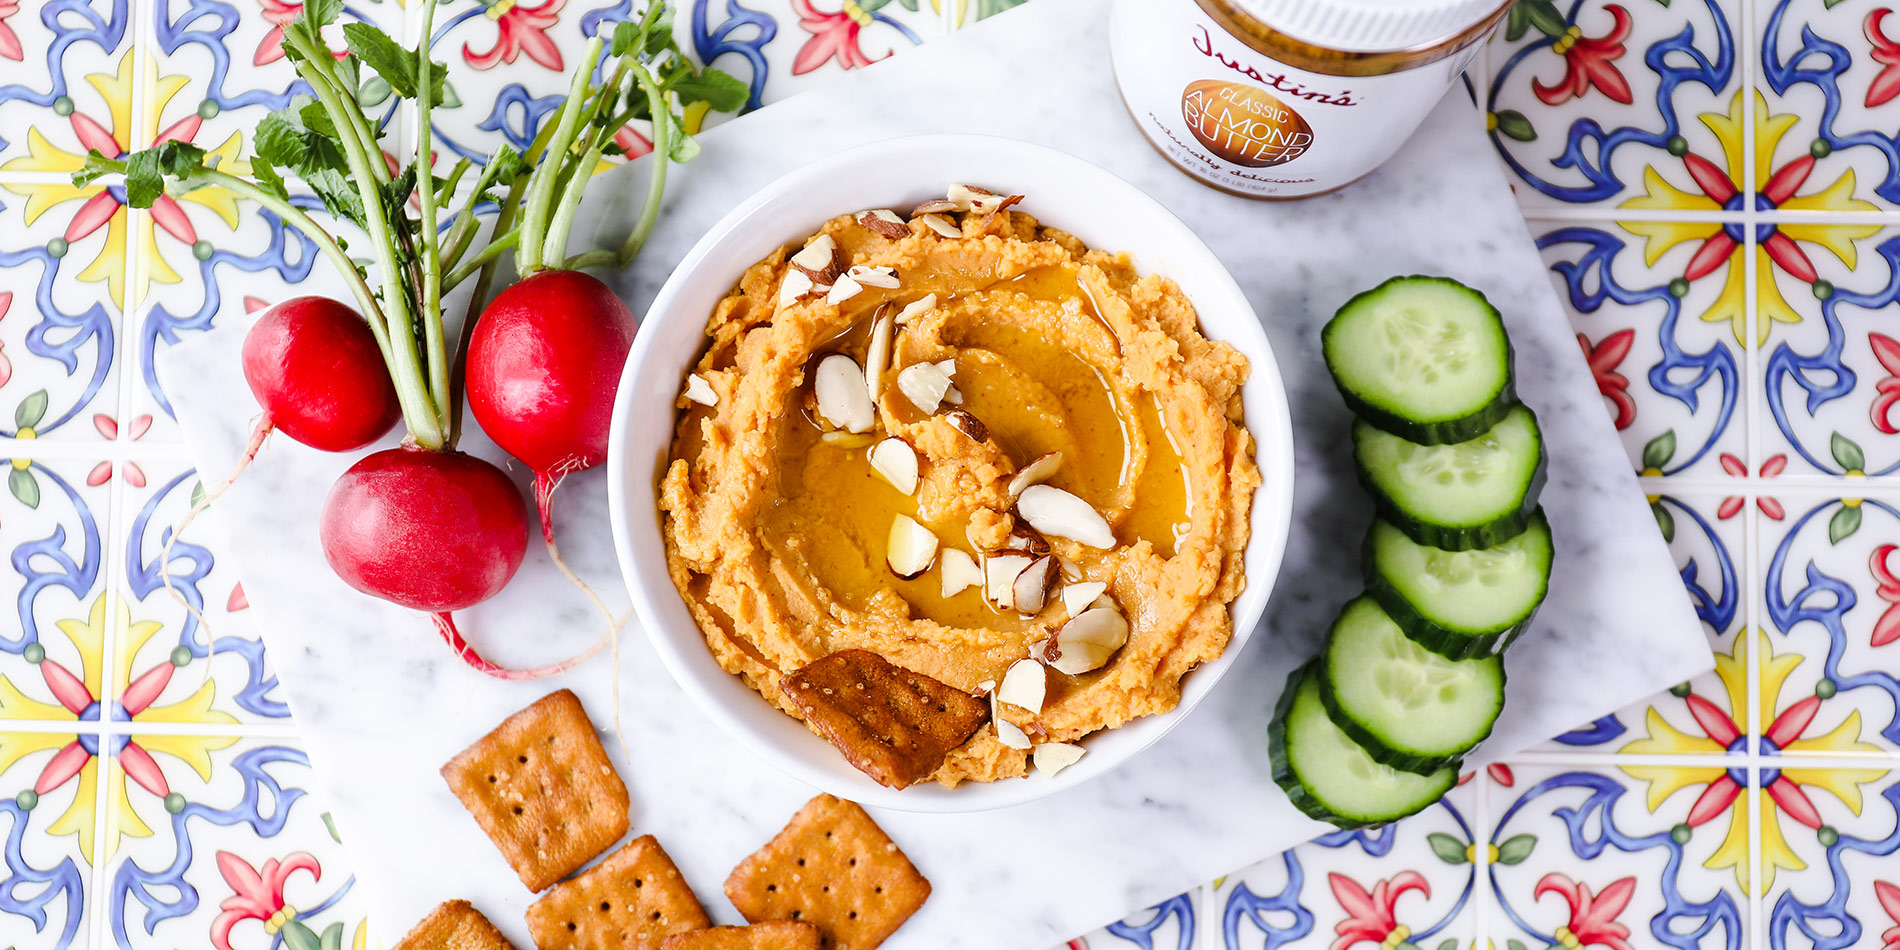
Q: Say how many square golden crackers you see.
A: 6